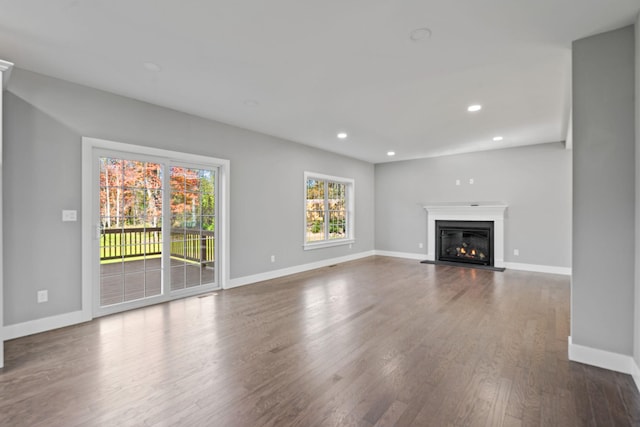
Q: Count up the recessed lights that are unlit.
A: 3